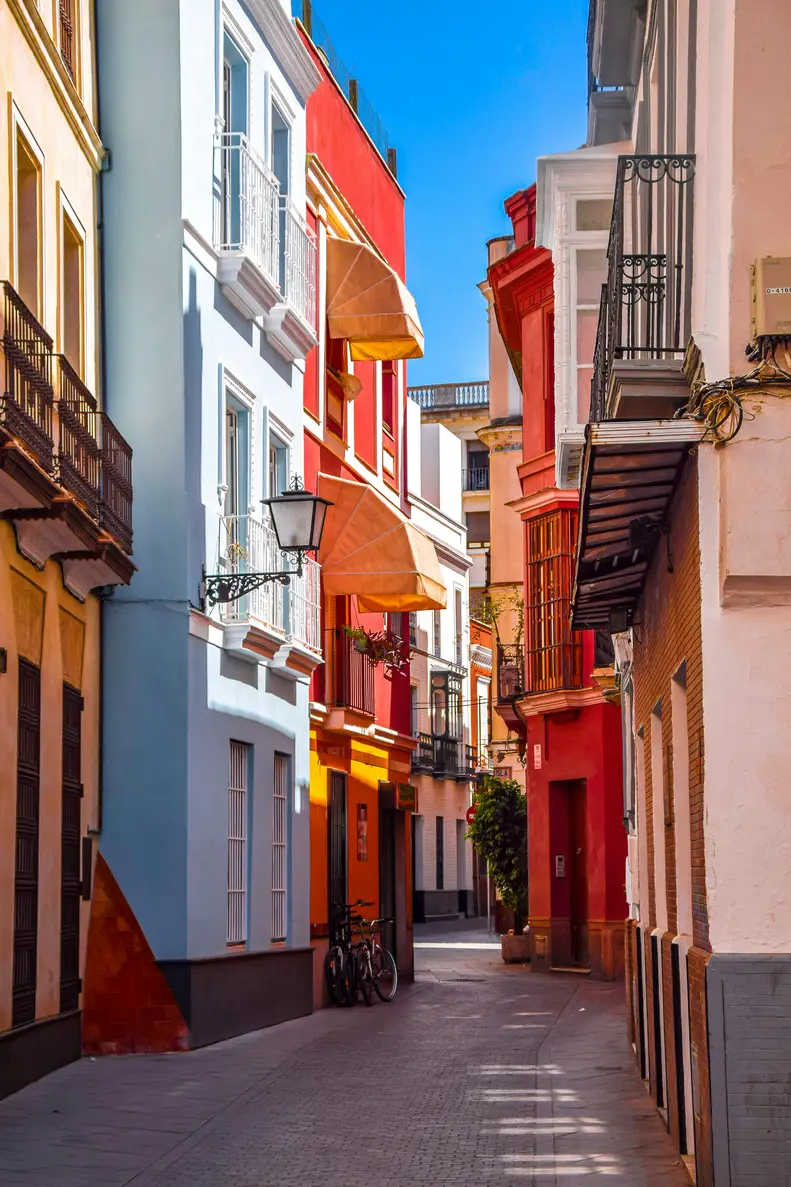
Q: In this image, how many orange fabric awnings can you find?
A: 2